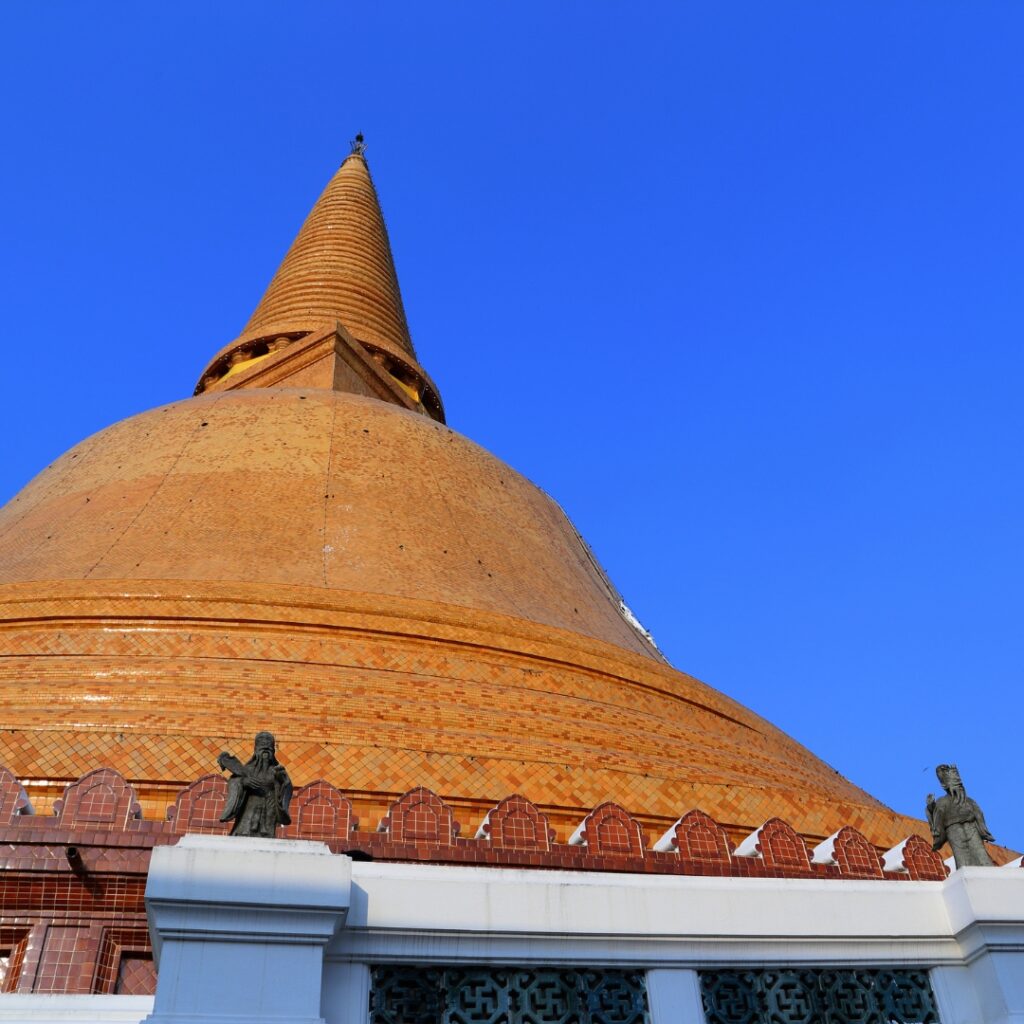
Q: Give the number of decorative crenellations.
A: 11